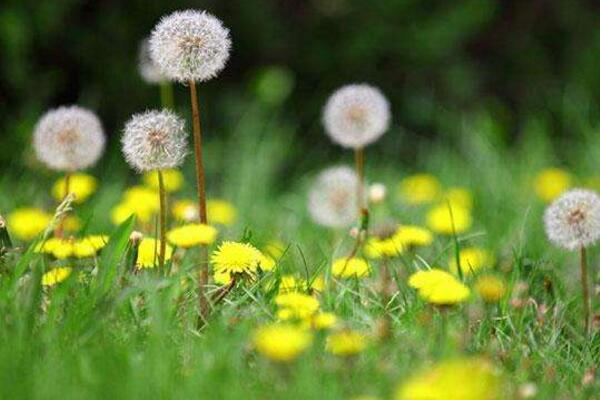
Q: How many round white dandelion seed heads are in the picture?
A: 7